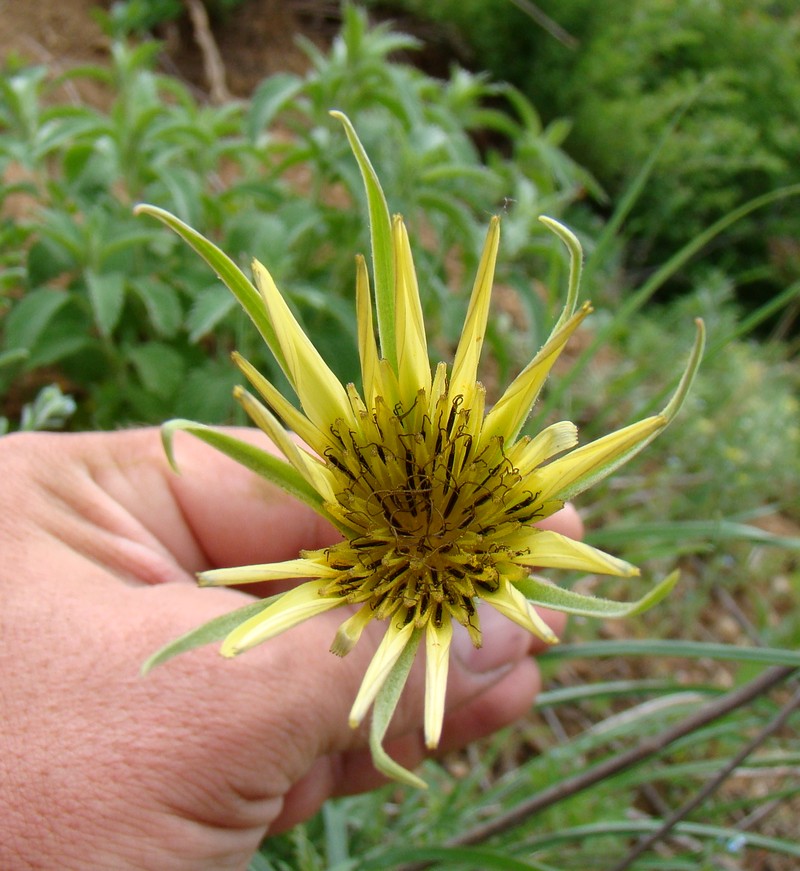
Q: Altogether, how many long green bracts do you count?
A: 8